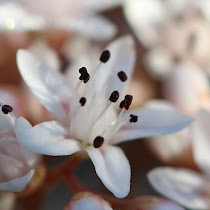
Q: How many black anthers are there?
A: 9